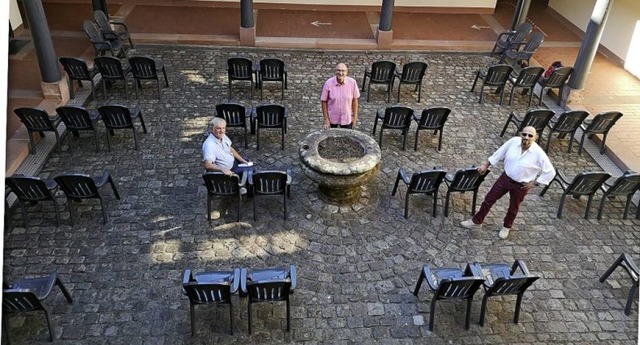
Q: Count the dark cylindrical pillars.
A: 6